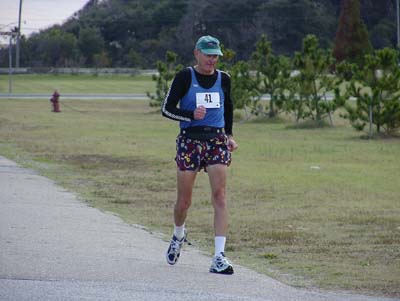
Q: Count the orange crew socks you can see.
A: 0